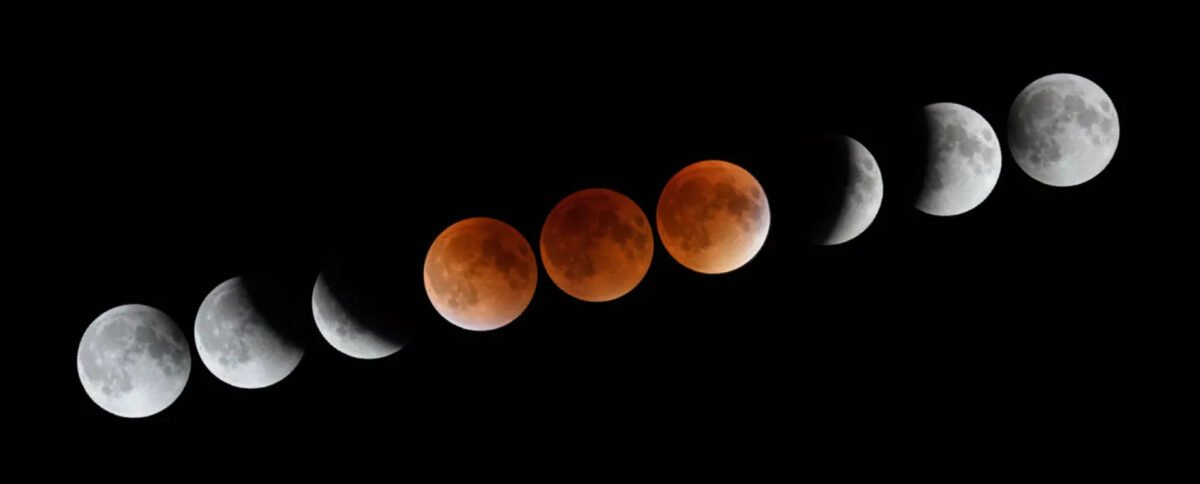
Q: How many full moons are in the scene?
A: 5